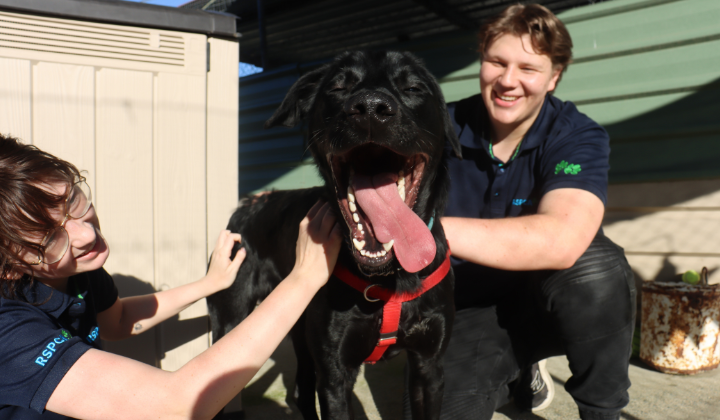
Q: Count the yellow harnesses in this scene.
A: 0